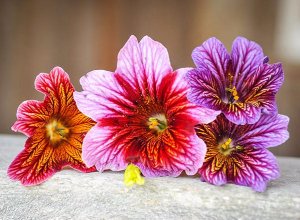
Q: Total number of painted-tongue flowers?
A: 4